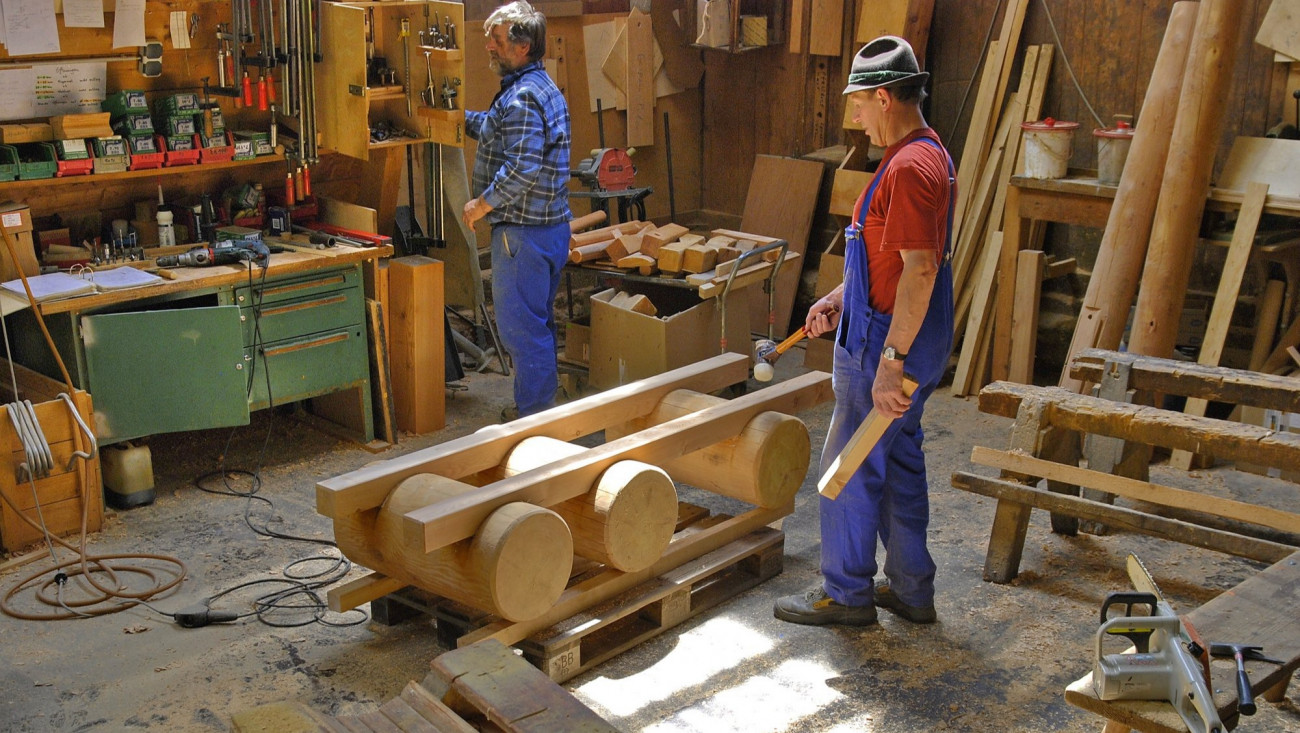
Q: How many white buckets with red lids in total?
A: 2